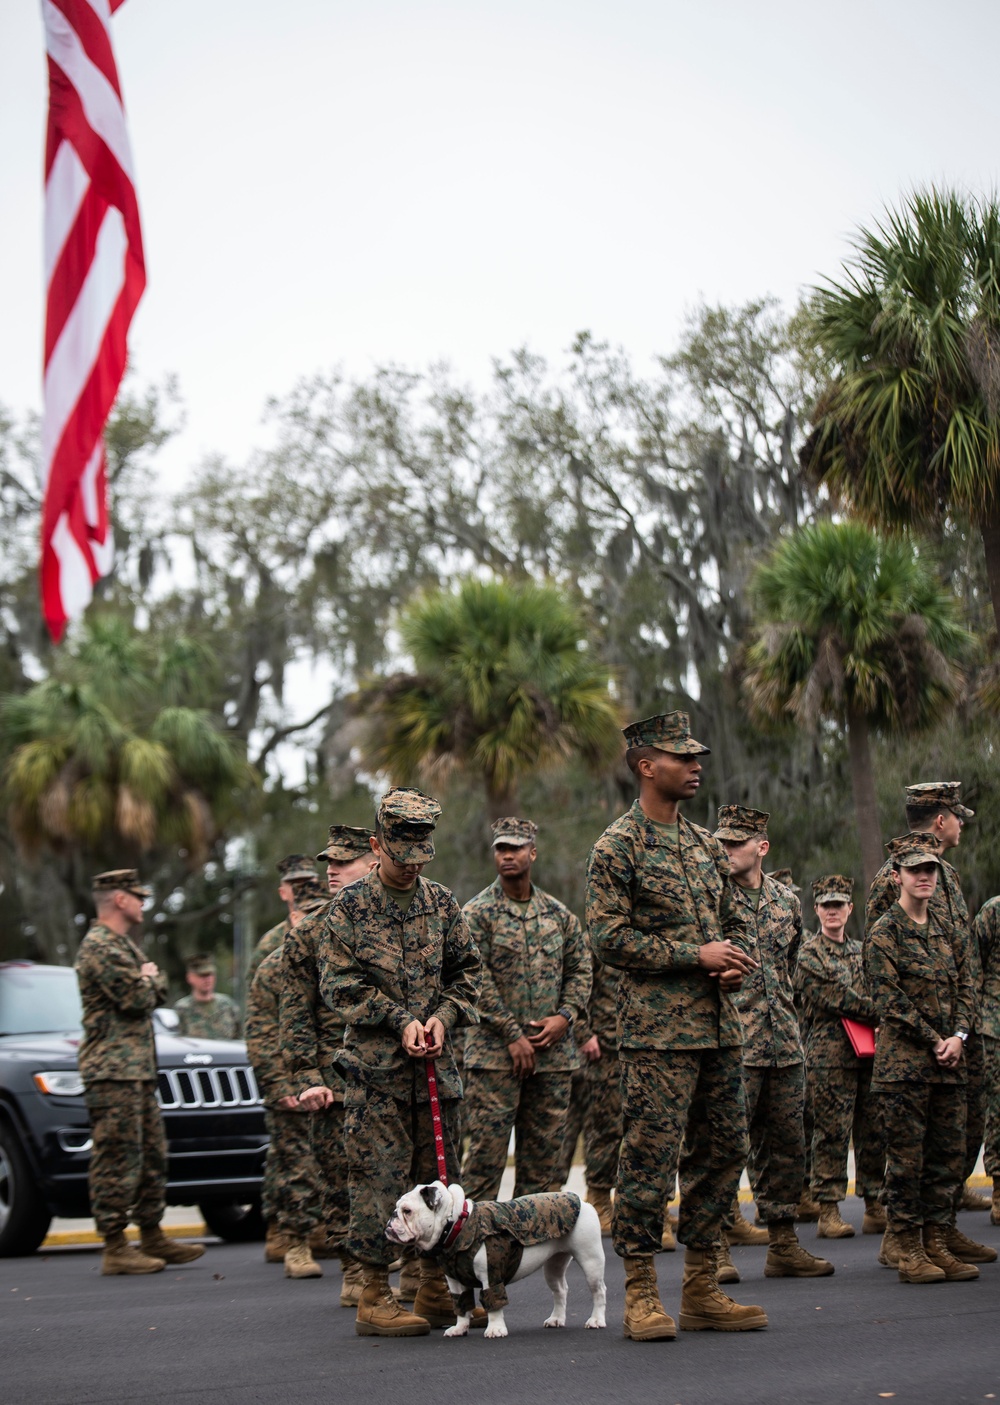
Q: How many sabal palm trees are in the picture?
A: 4